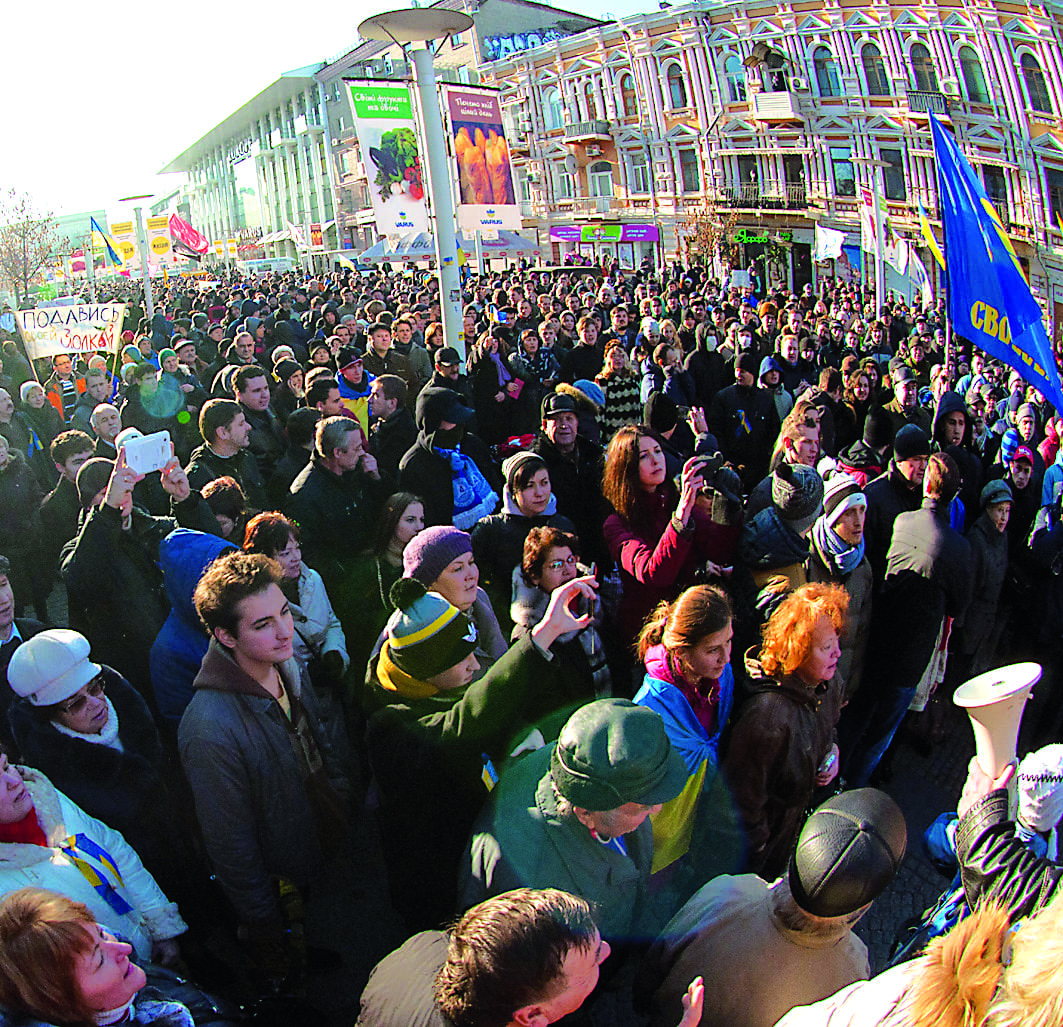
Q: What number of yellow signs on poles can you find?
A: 4